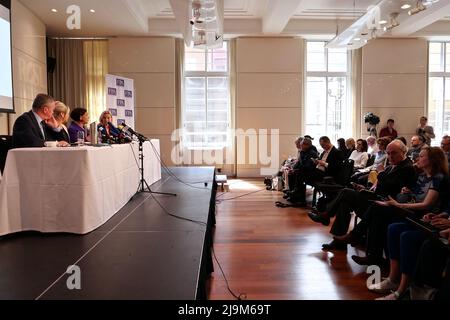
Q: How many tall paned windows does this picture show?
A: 3